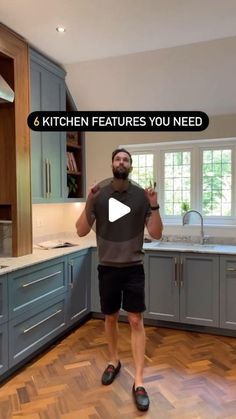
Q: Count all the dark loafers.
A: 2